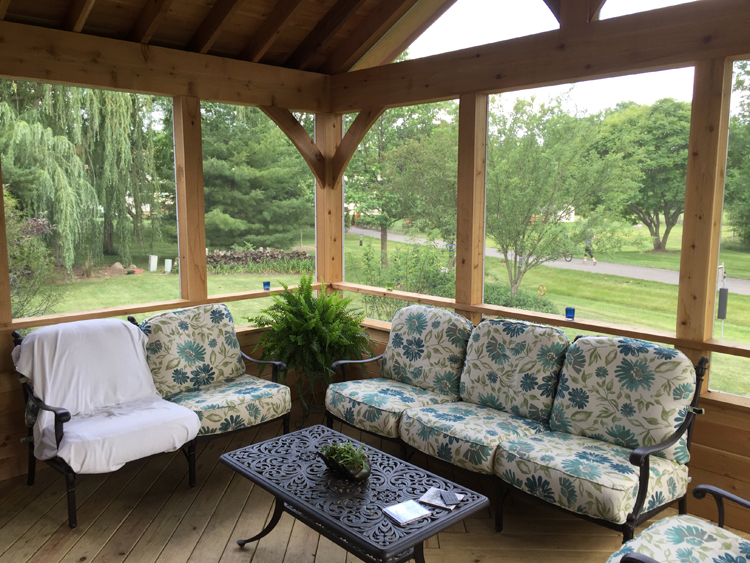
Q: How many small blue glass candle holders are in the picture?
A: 2